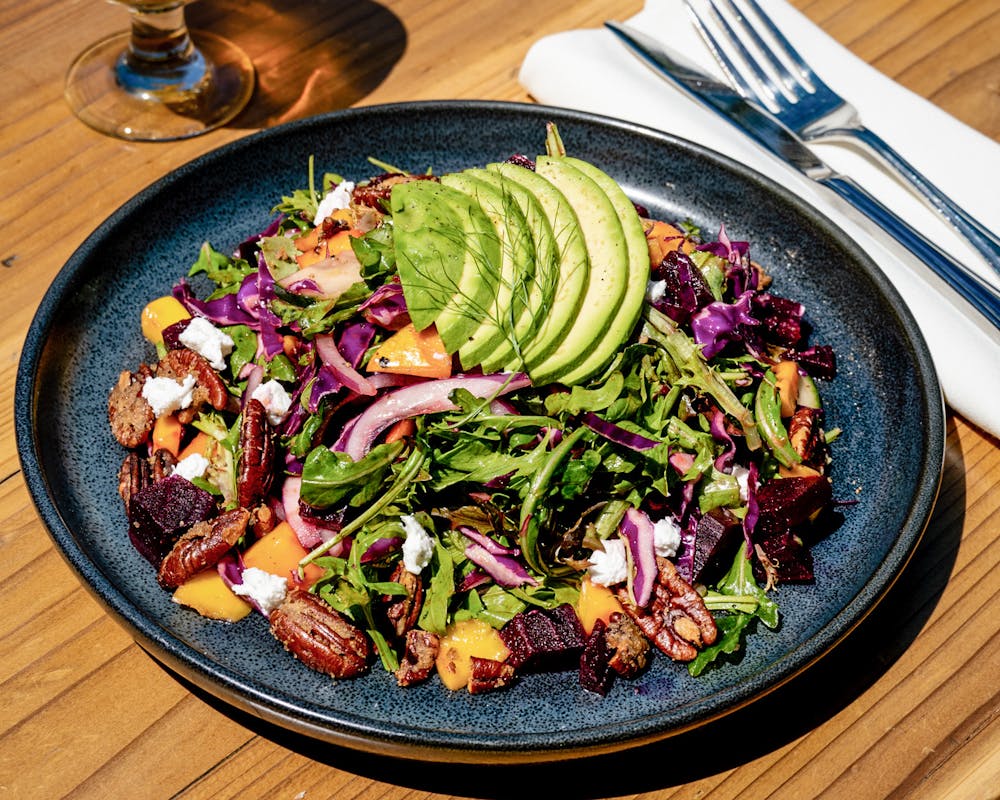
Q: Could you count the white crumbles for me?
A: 11